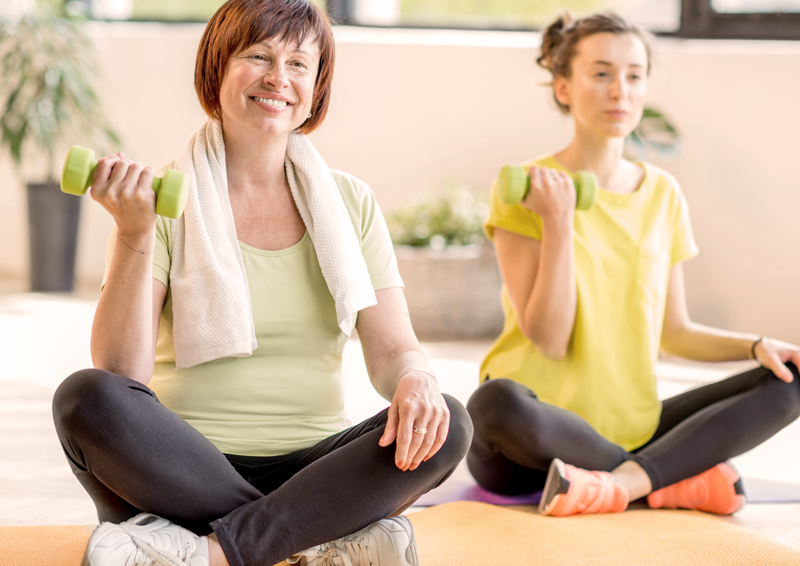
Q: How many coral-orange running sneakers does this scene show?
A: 2